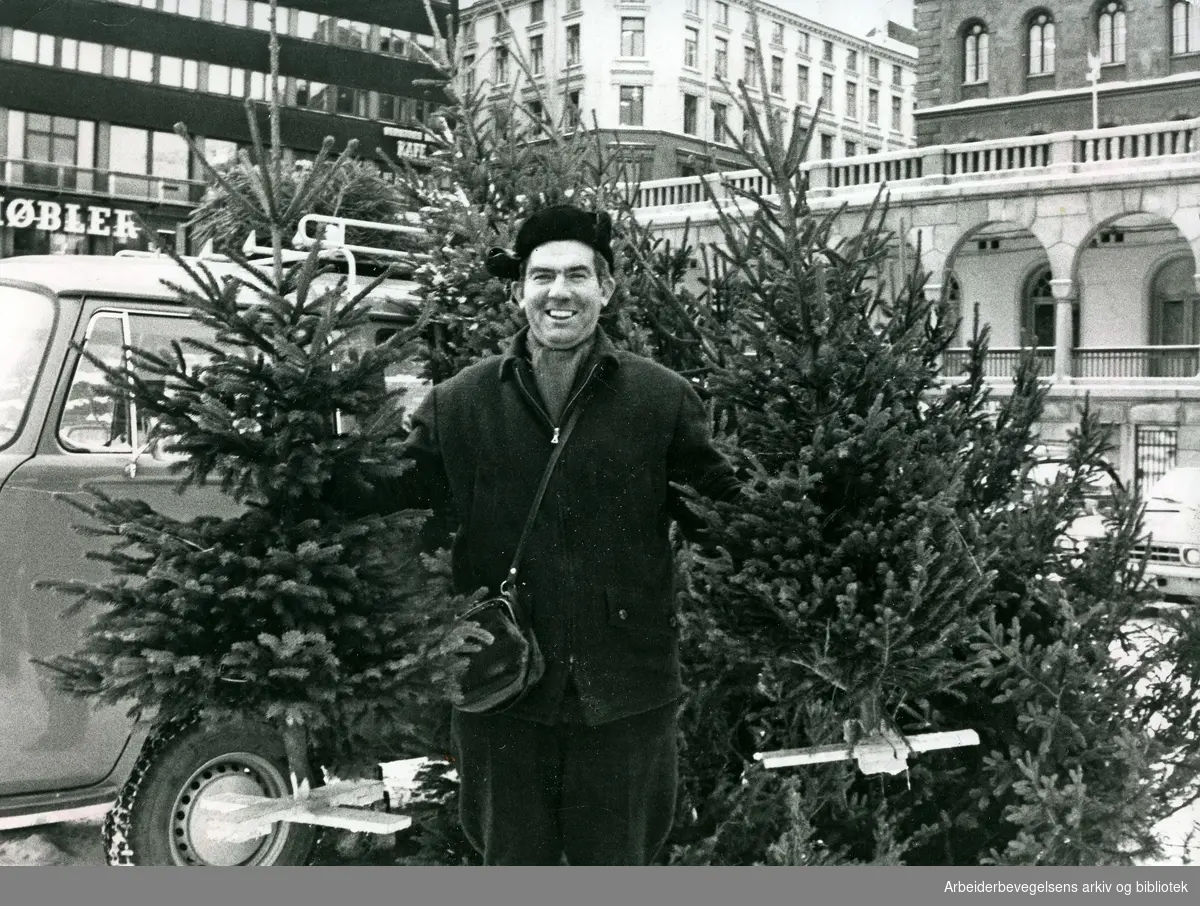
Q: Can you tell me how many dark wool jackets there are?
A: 1